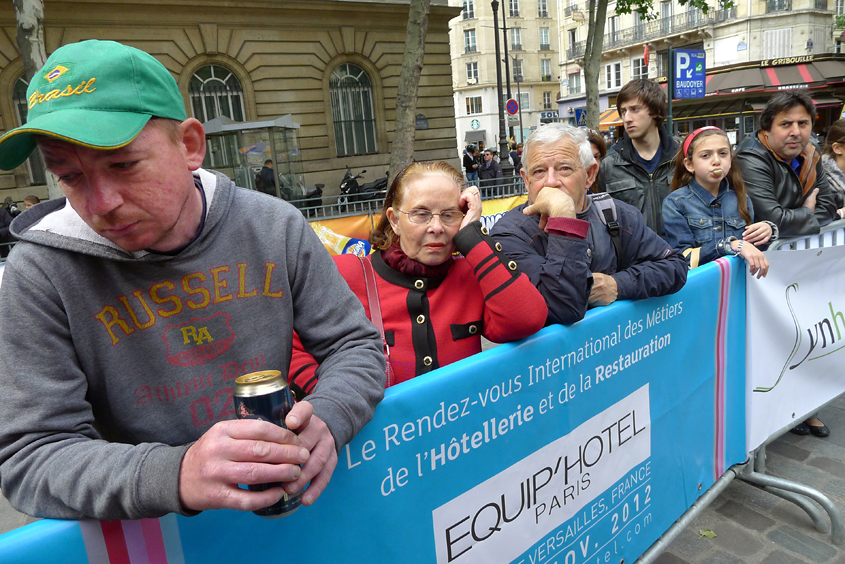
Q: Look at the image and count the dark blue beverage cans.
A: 1